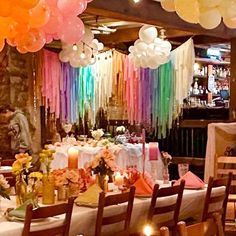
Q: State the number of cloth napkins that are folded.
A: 4